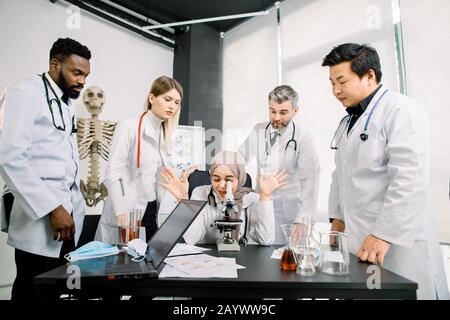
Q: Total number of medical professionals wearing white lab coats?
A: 5